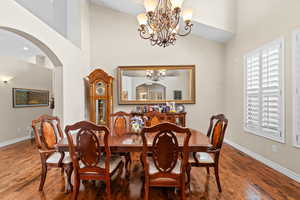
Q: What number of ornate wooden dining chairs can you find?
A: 6